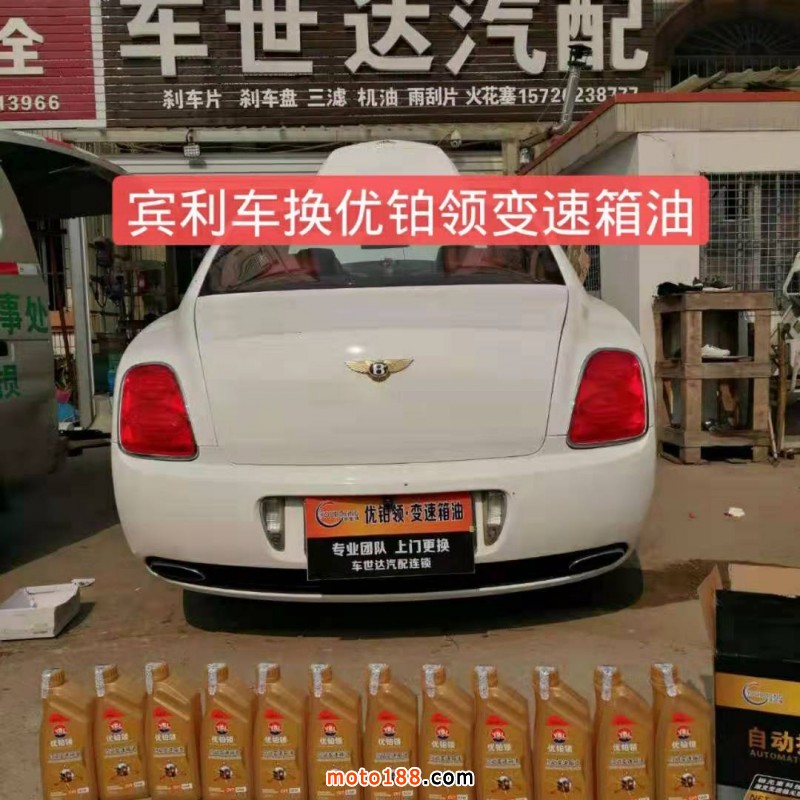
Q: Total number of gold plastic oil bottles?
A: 12